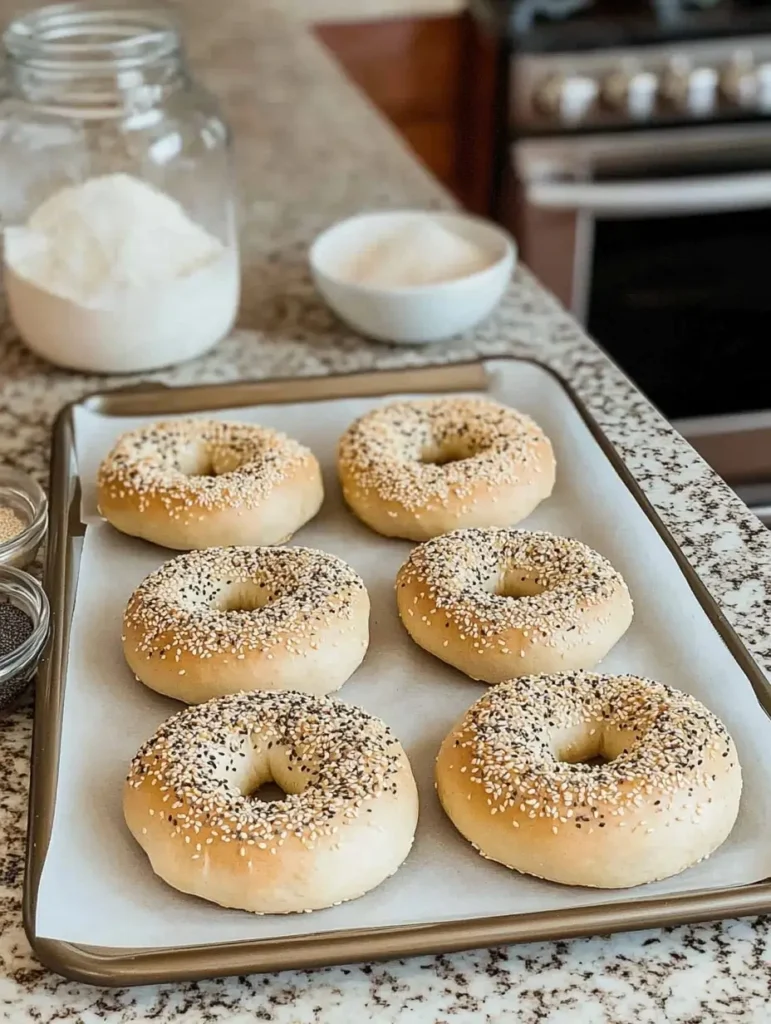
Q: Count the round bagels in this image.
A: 6